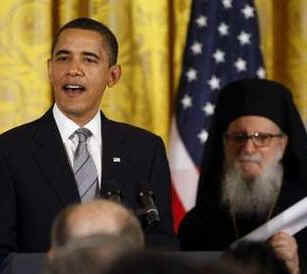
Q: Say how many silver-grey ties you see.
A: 1